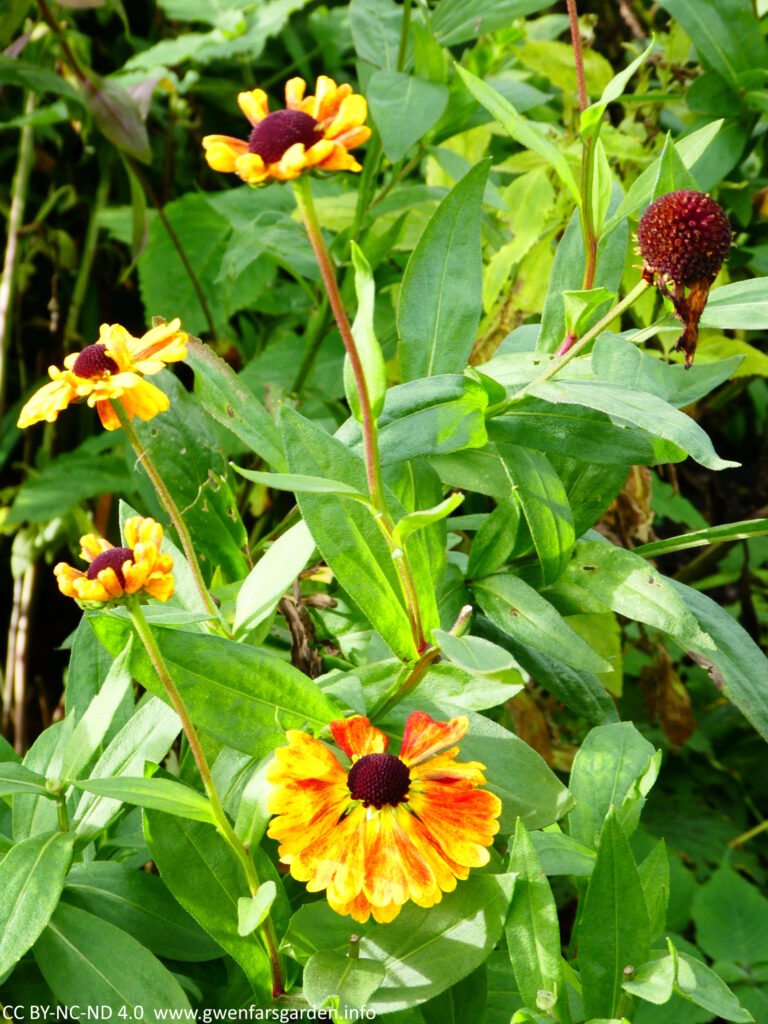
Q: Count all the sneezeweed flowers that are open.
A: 4